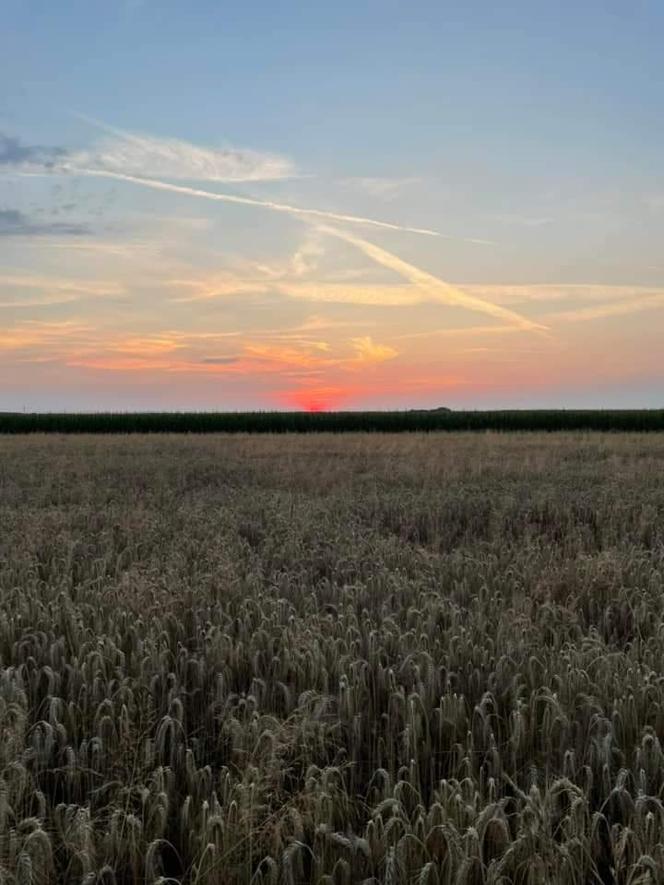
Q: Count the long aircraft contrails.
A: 2